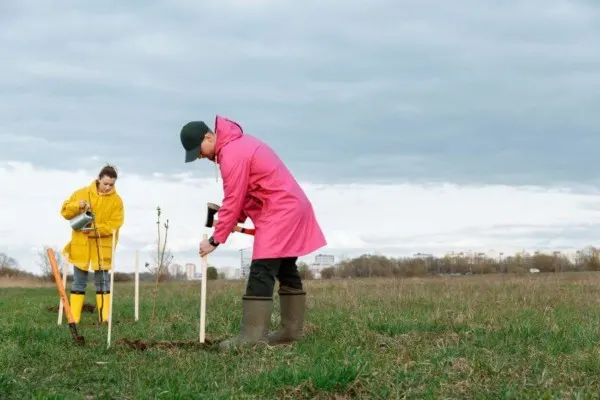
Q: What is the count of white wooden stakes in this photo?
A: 4